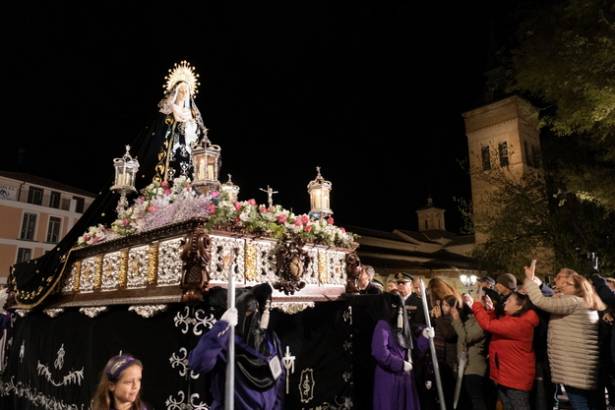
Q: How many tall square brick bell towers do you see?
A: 1